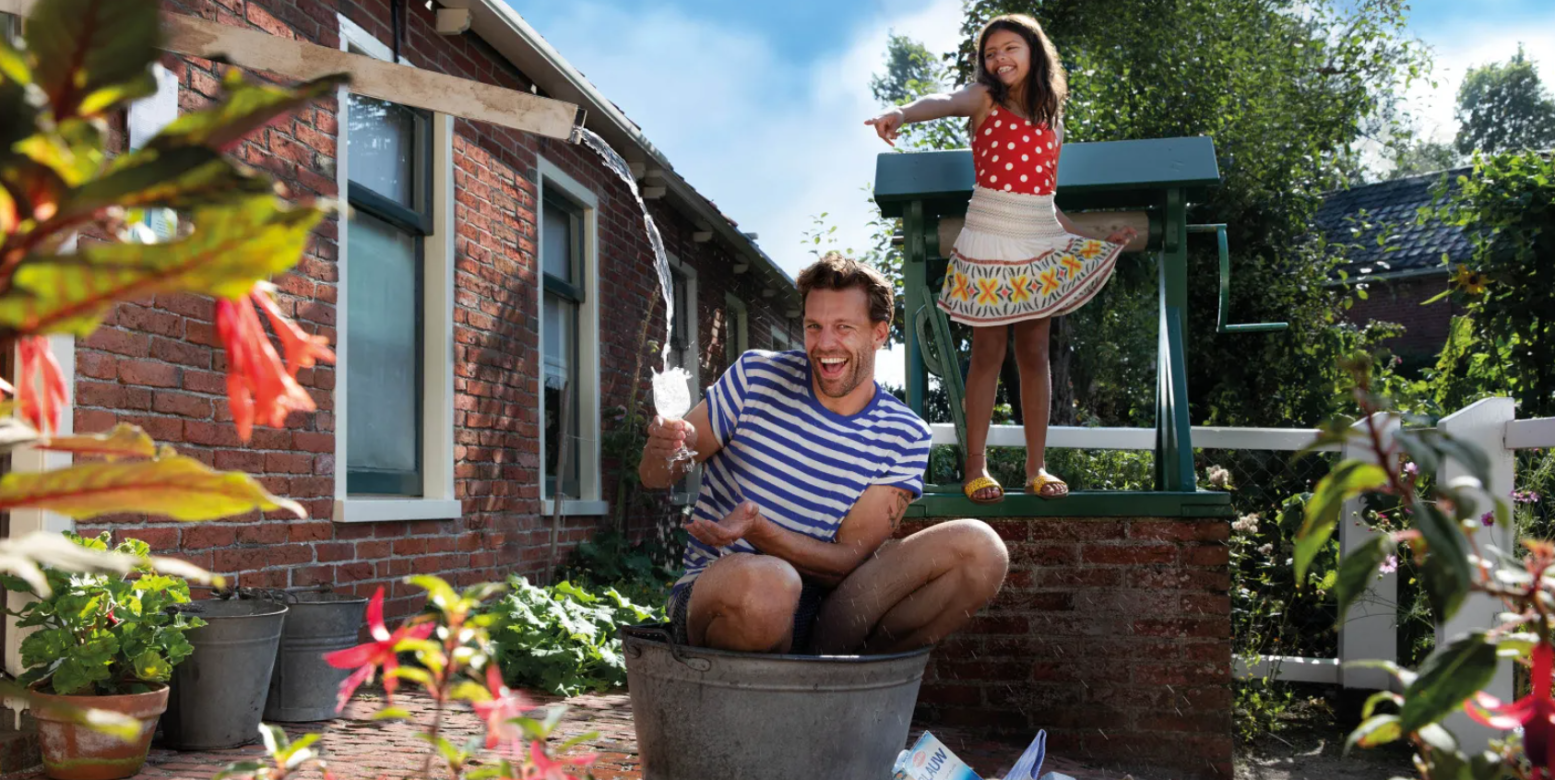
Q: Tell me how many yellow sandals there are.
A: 2